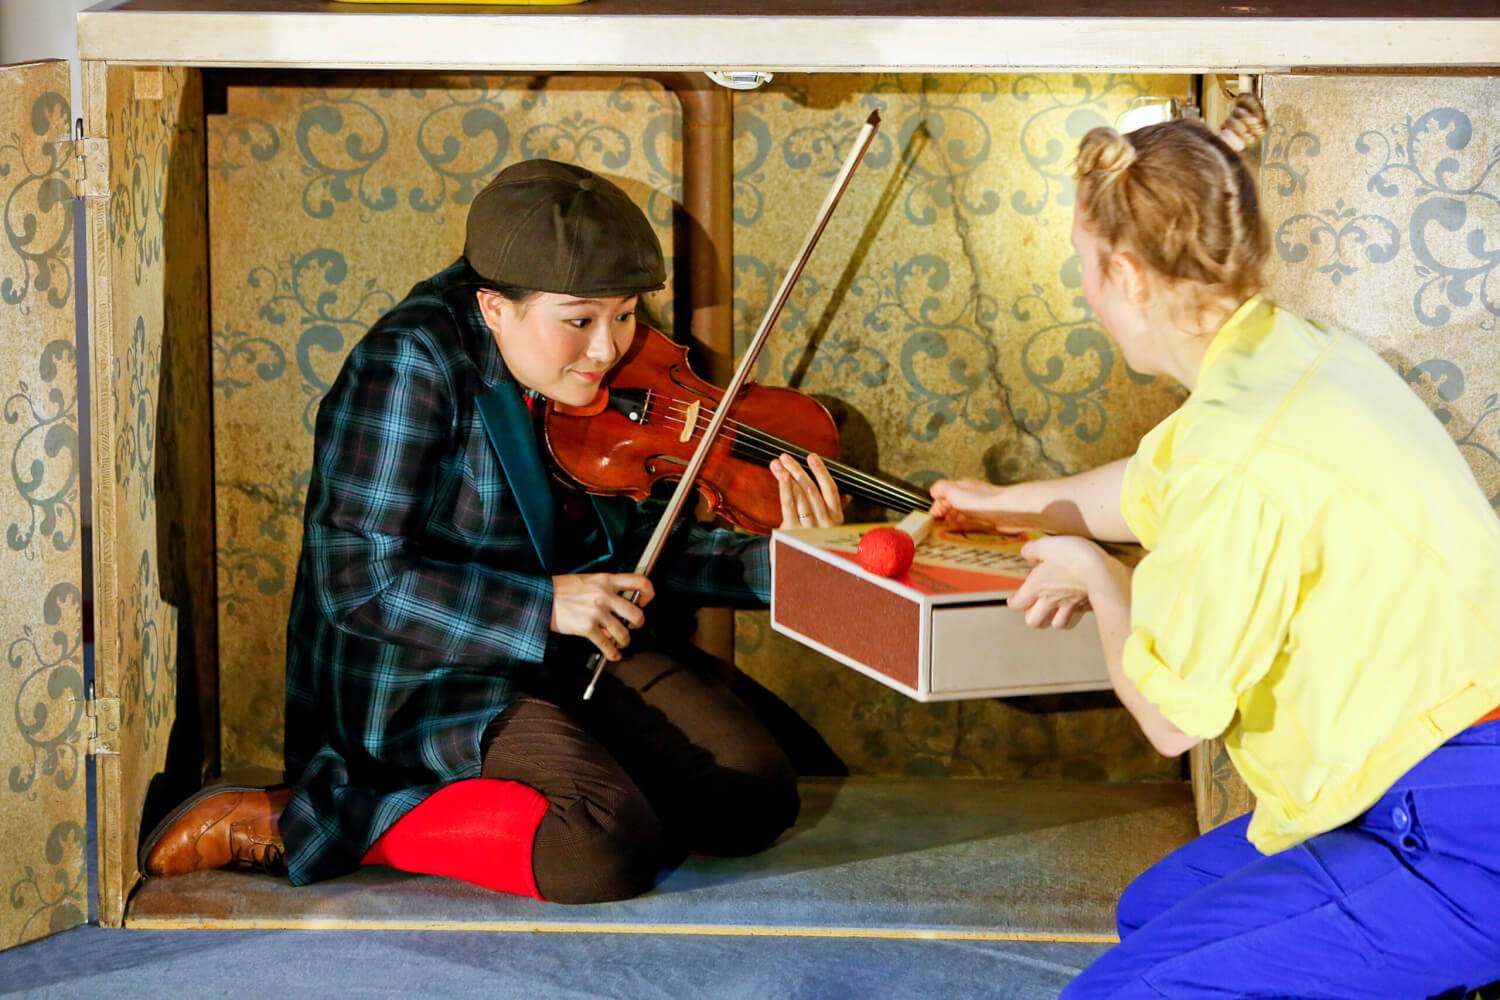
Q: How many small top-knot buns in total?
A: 2